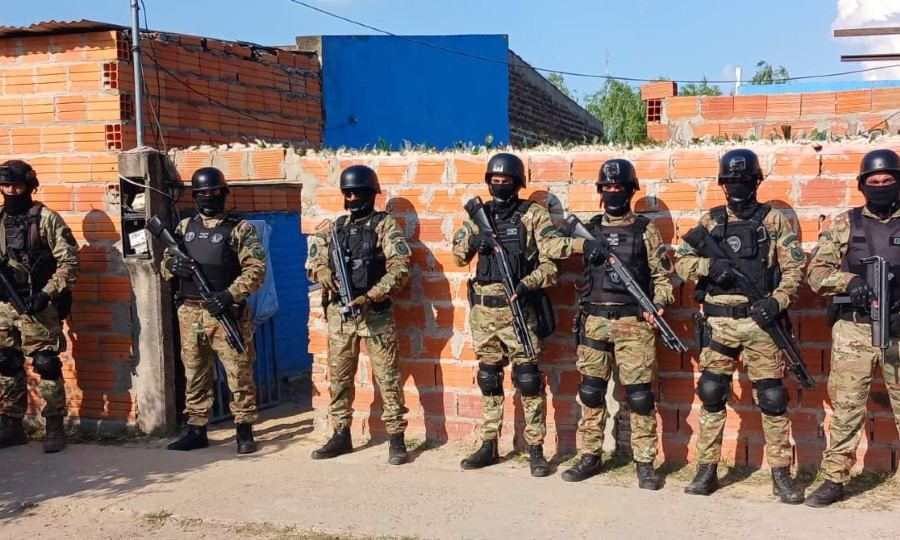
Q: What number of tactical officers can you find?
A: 7